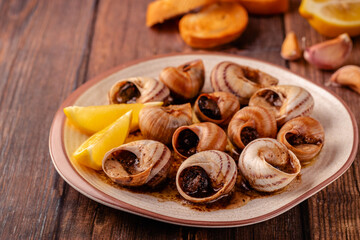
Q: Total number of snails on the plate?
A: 12